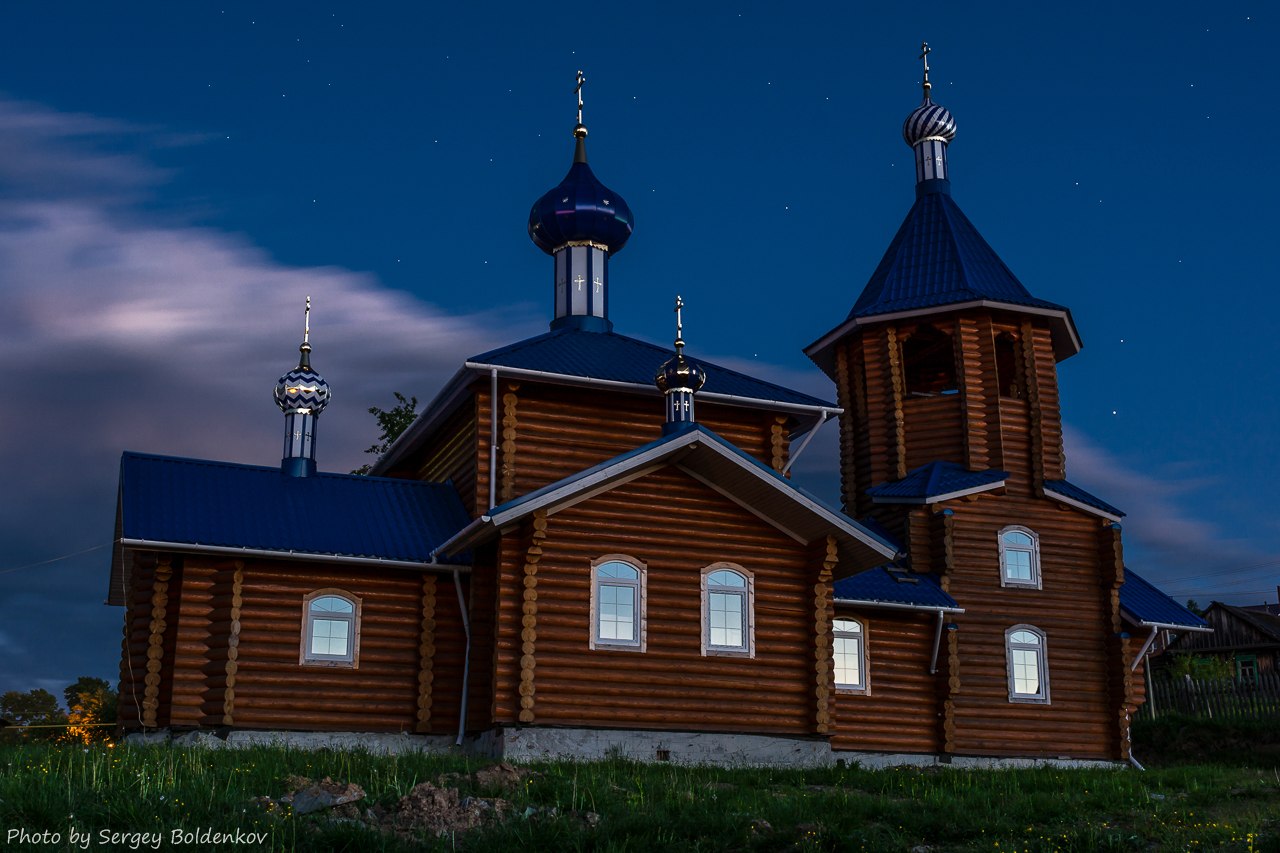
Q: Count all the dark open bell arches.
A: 2